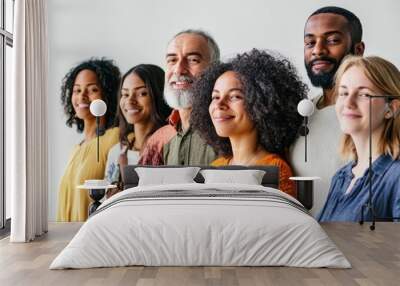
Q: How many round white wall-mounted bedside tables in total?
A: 2